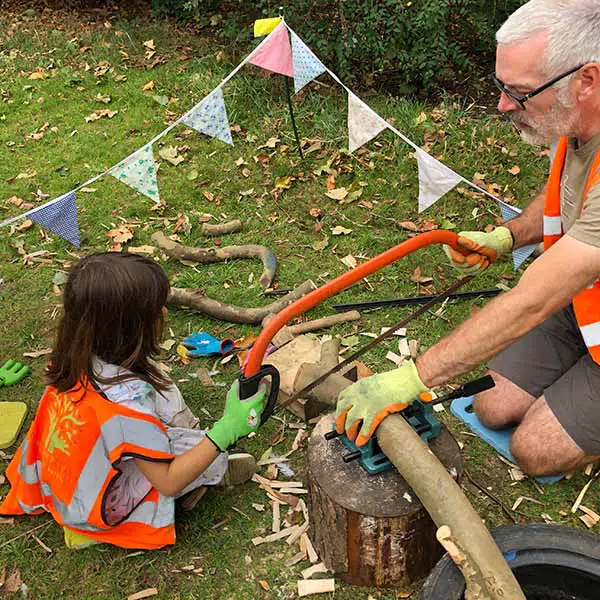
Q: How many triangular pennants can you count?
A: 8